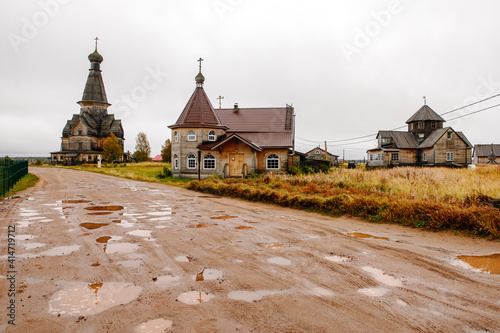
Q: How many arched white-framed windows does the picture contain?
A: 7